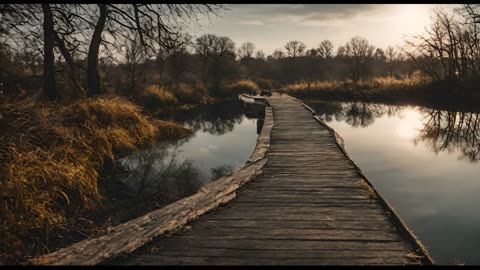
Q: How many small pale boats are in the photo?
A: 1